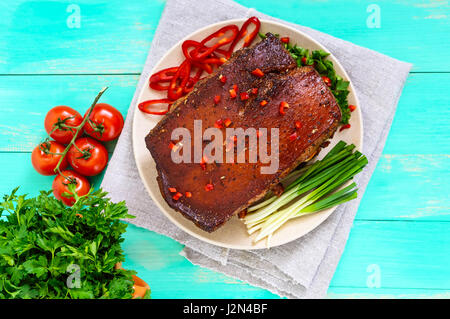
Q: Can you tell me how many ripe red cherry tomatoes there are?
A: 5